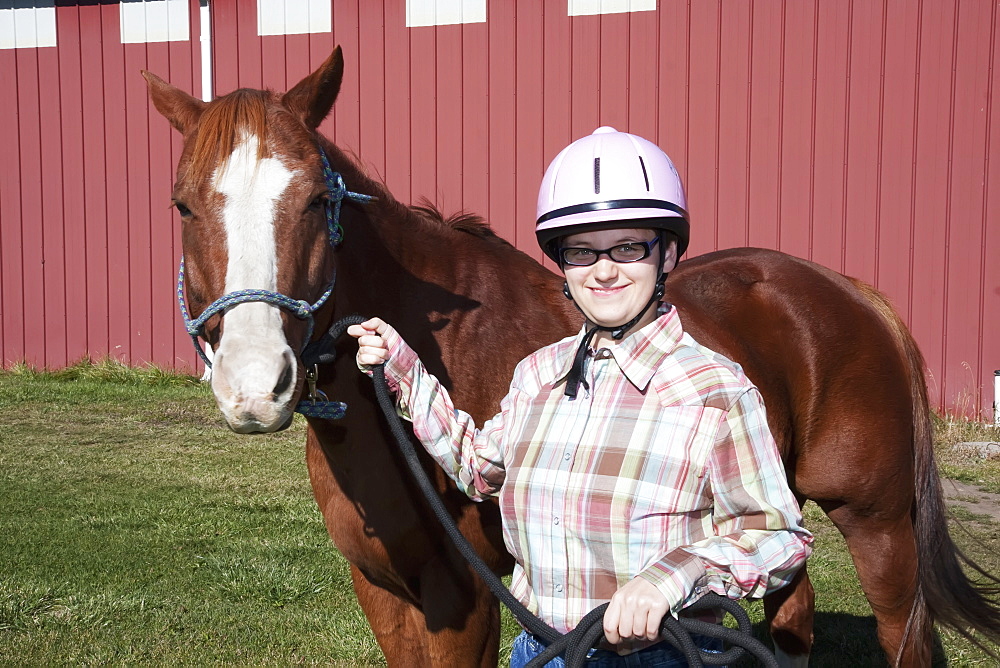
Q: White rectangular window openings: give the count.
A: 5